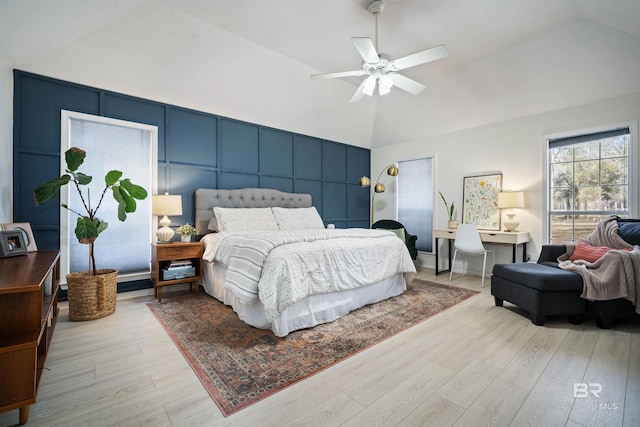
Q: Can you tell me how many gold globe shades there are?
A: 3